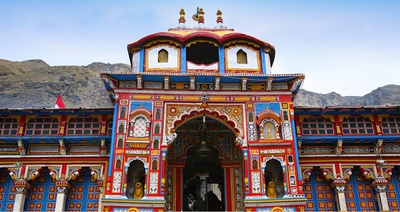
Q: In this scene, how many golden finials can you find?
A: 3